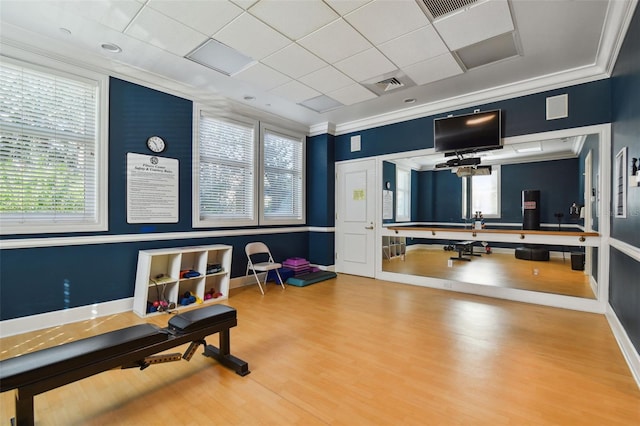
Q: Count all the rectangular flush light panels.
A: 3